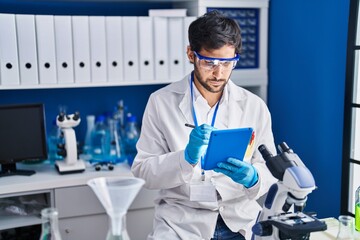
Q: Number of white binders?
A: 12